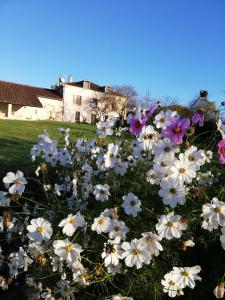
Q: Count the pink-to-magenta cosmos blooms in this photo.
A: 5